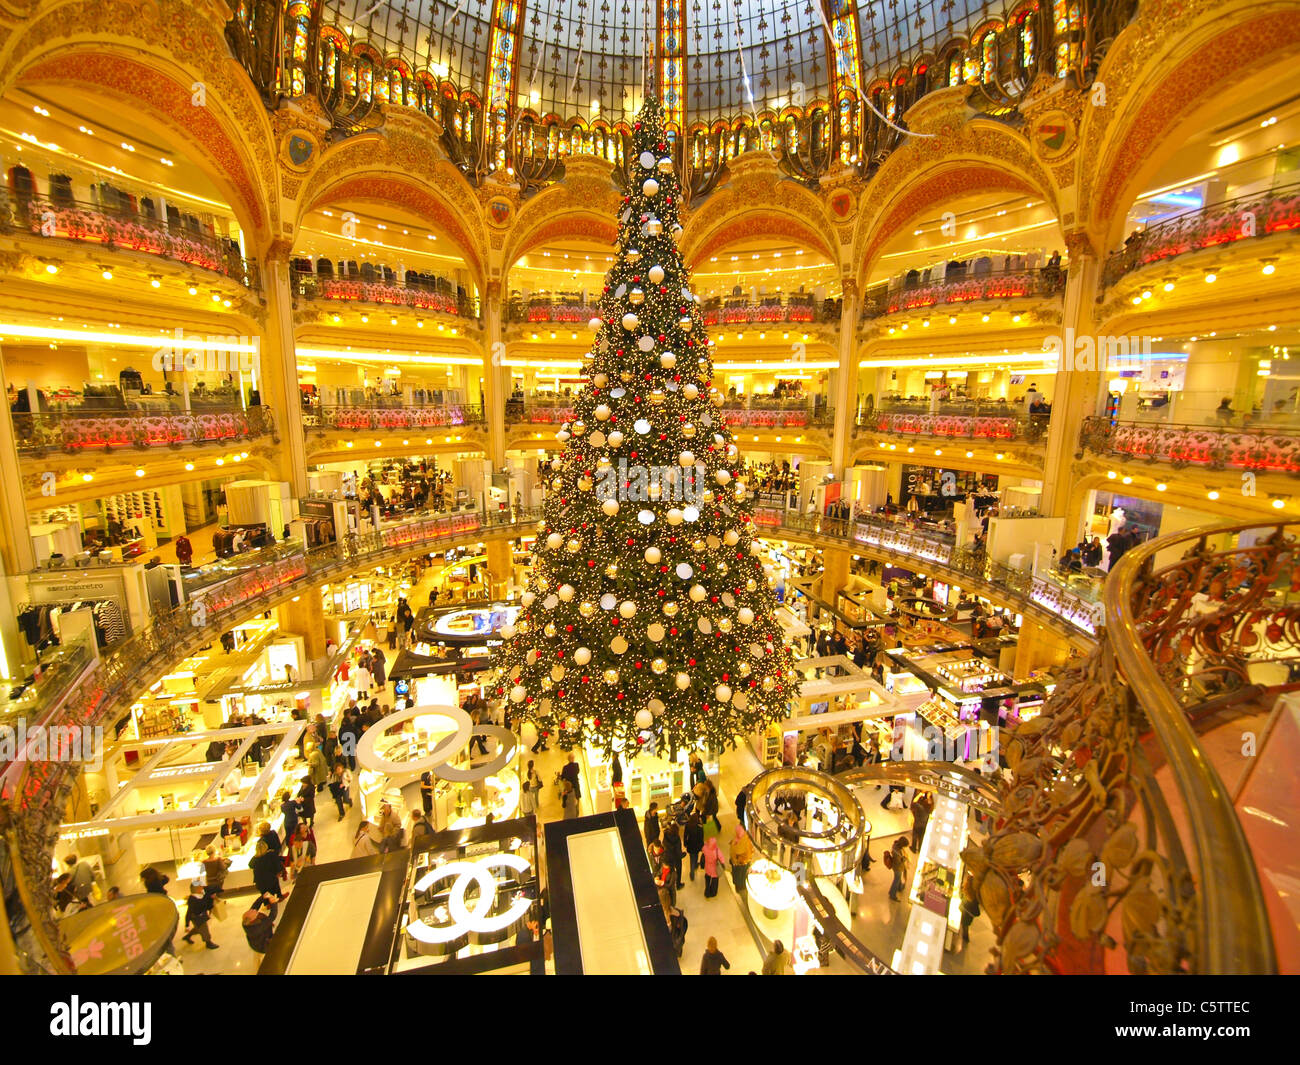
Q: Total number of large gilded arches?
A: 6